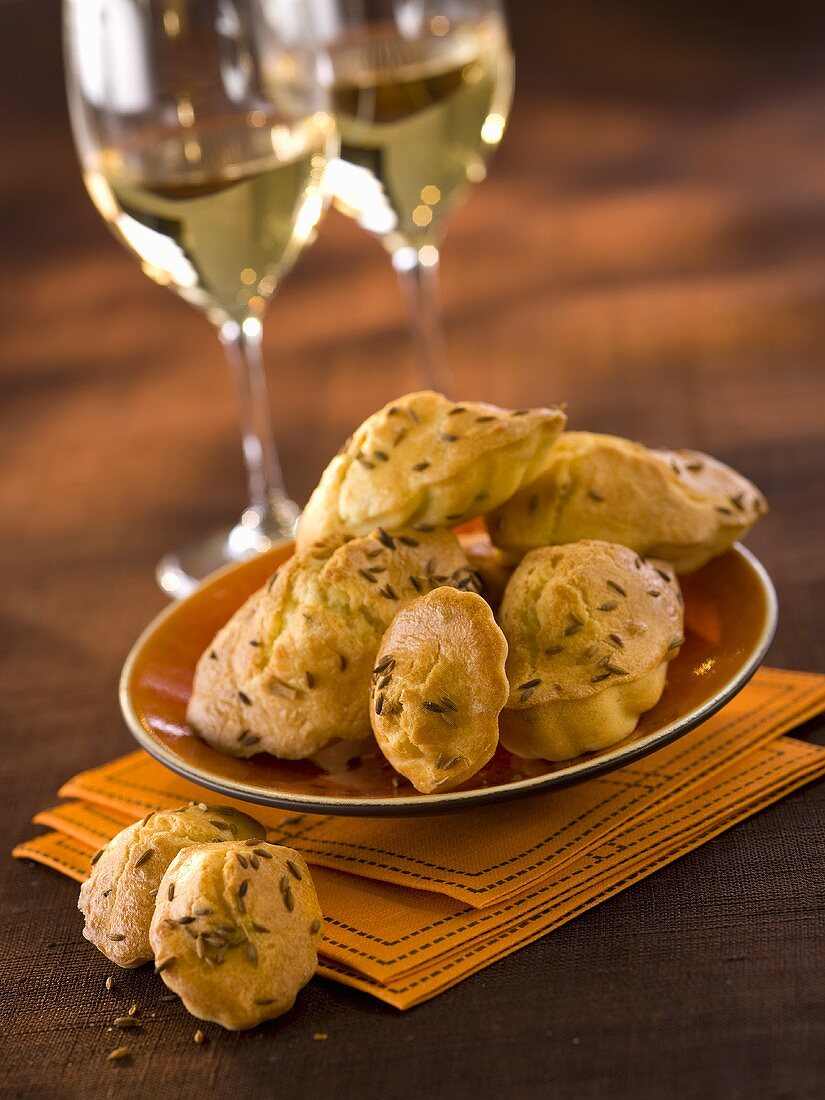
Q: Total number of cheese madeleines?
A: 7